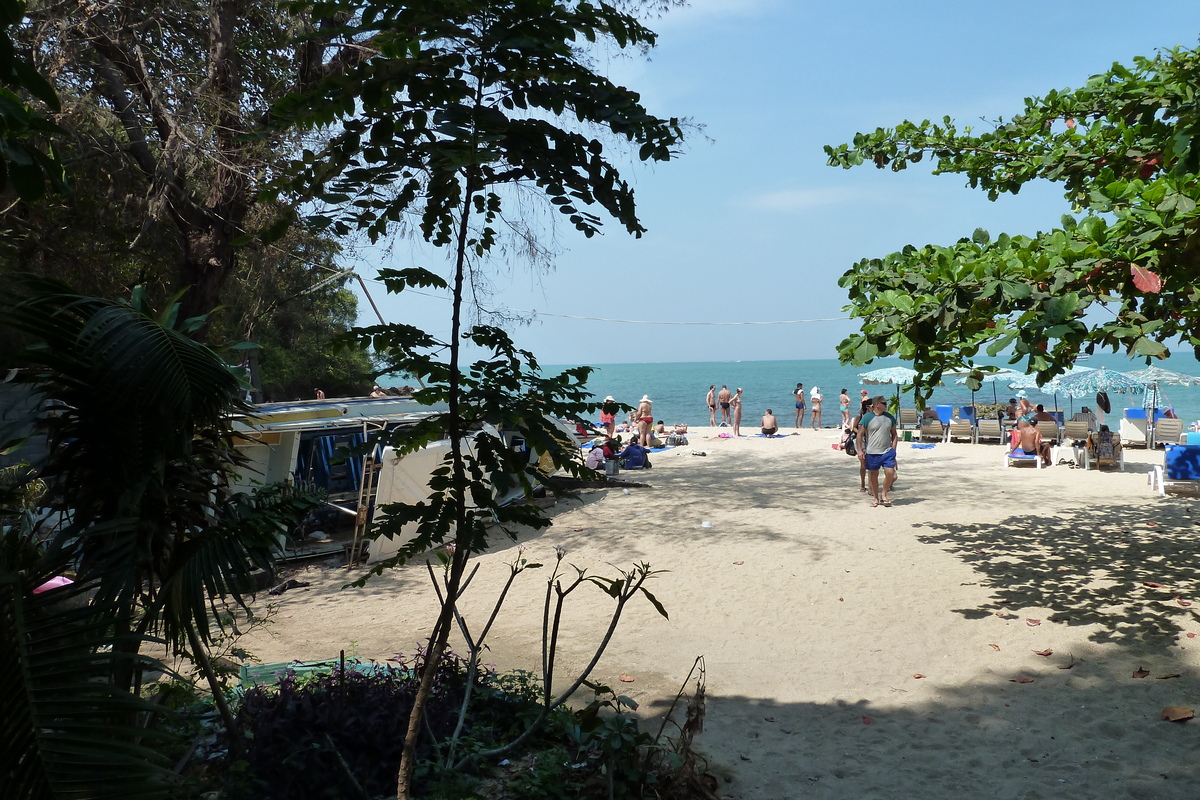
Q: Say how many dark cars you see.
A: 0